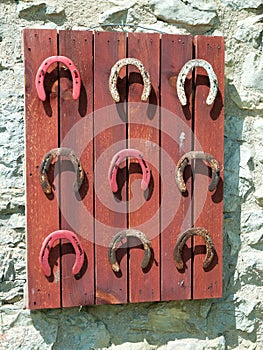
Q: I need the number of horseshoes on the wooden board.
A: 9